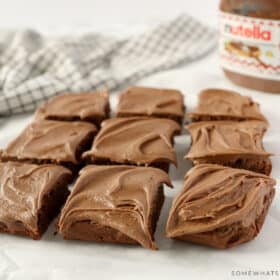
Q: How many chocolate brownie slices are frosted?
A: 9